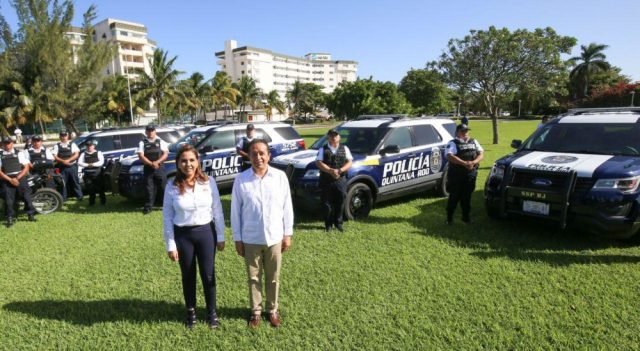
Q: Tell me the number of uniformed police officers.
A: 8